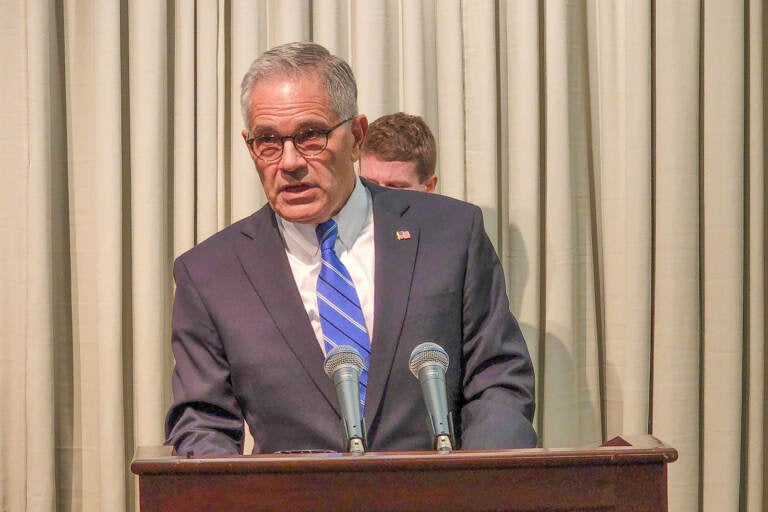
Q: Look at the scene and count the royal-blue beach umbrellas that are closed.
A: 0